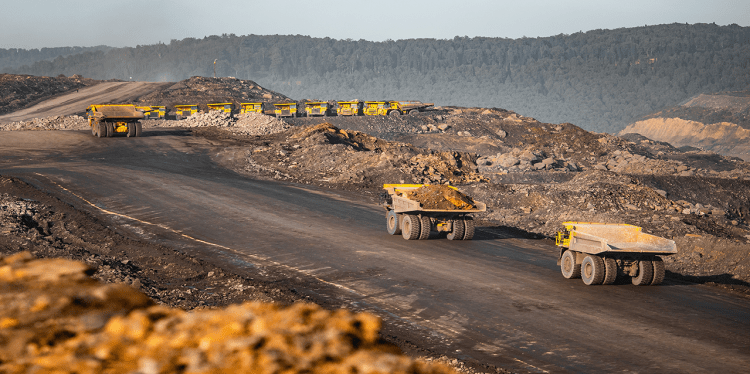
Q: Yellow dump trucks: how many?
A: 12